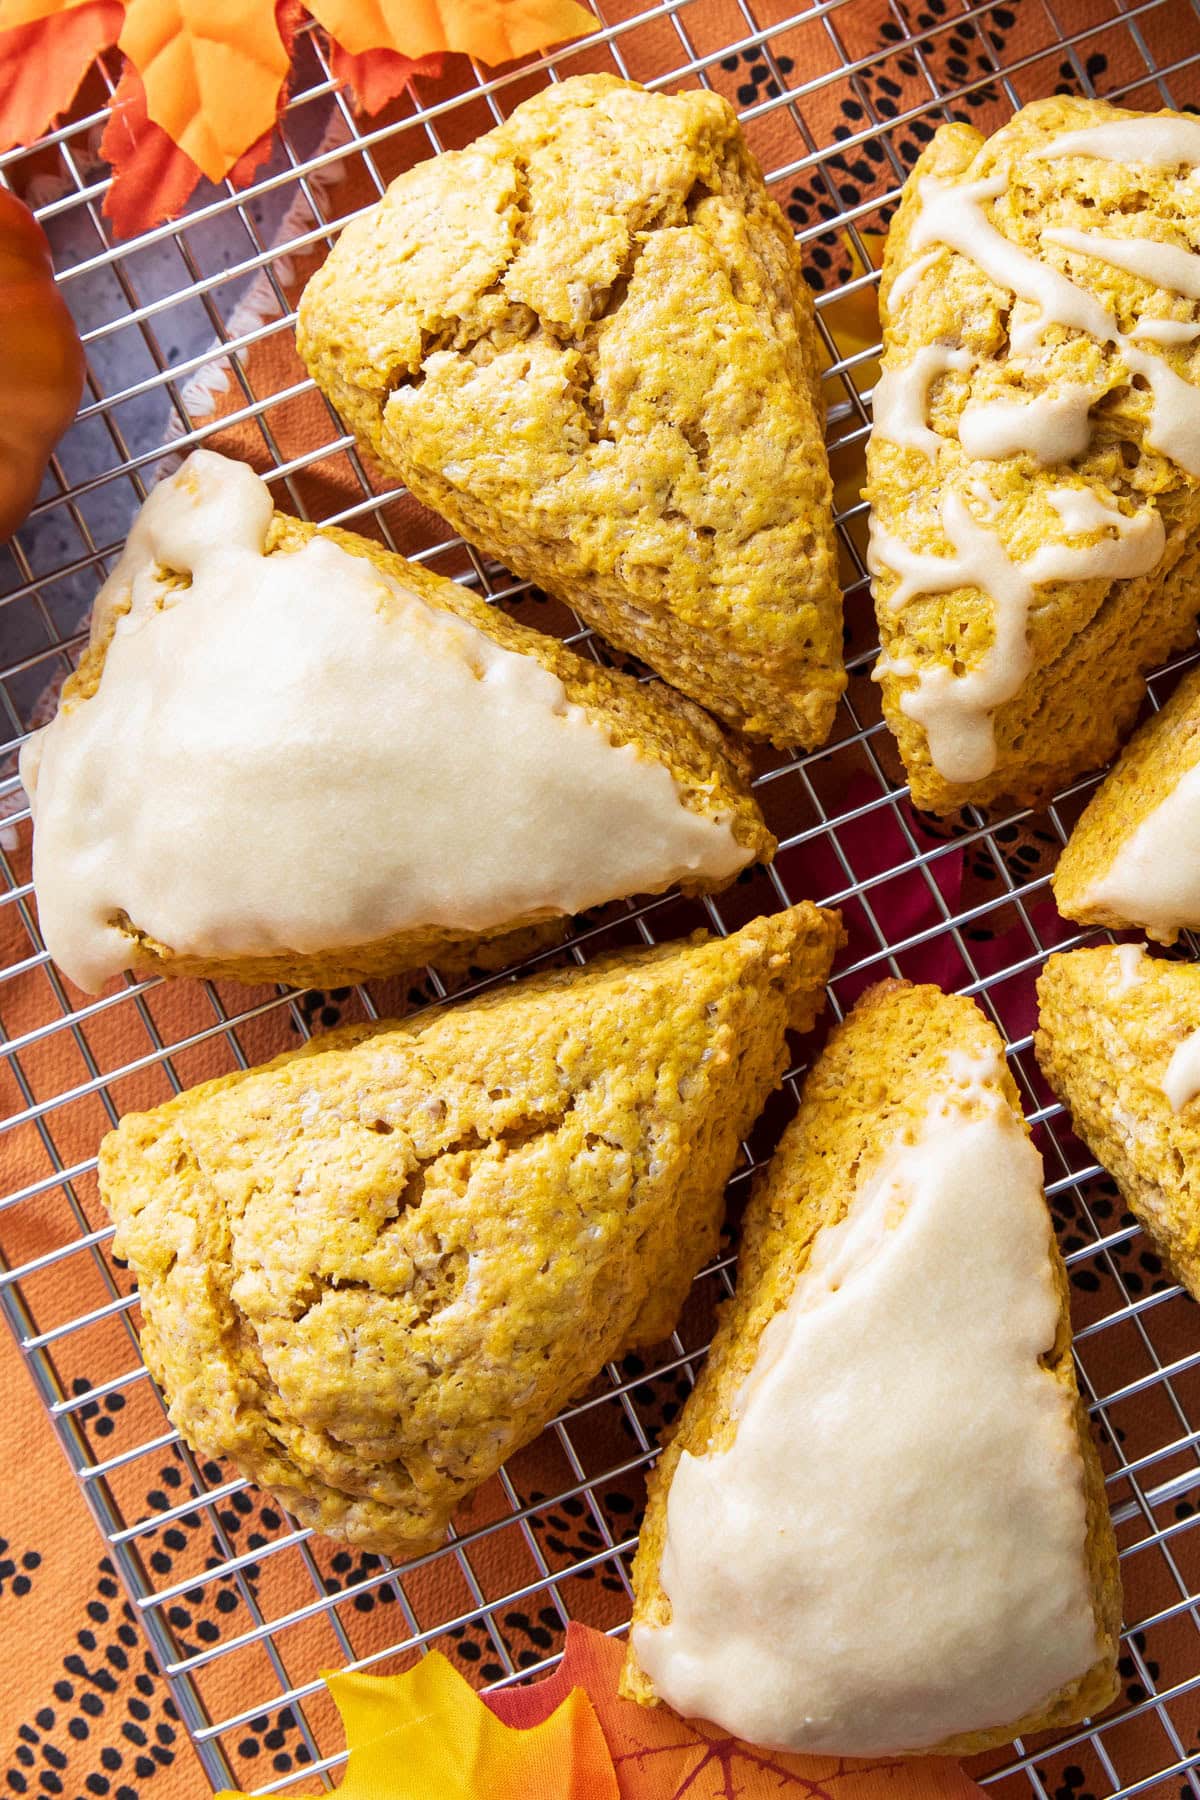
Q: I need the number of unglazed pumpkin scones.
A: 2